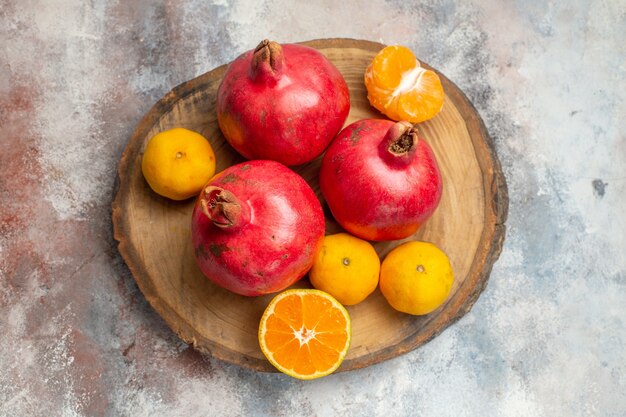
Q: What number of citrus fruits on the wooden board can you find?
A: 5